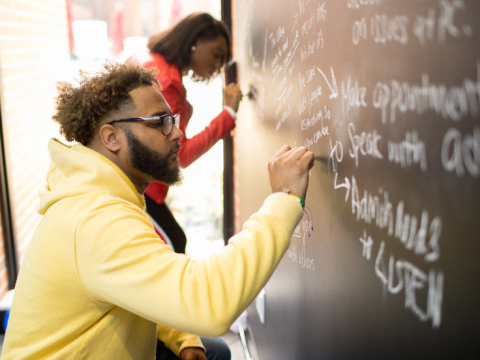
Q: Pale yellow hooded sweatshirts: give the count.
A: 1